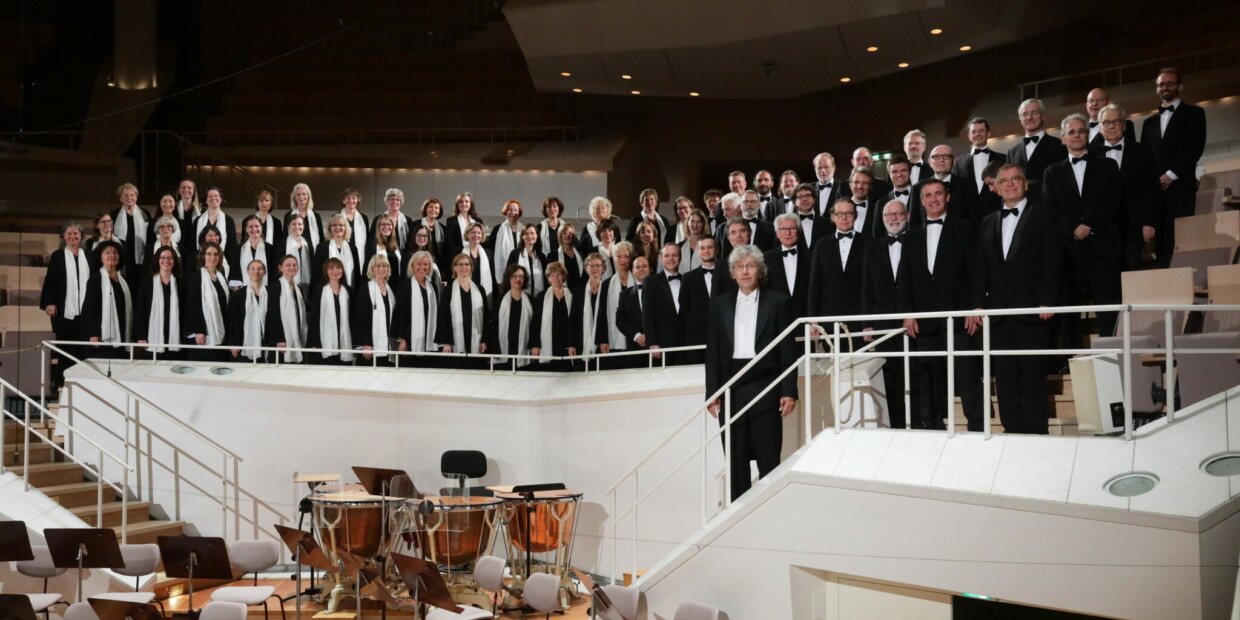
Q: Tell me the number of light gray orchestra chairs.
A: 9